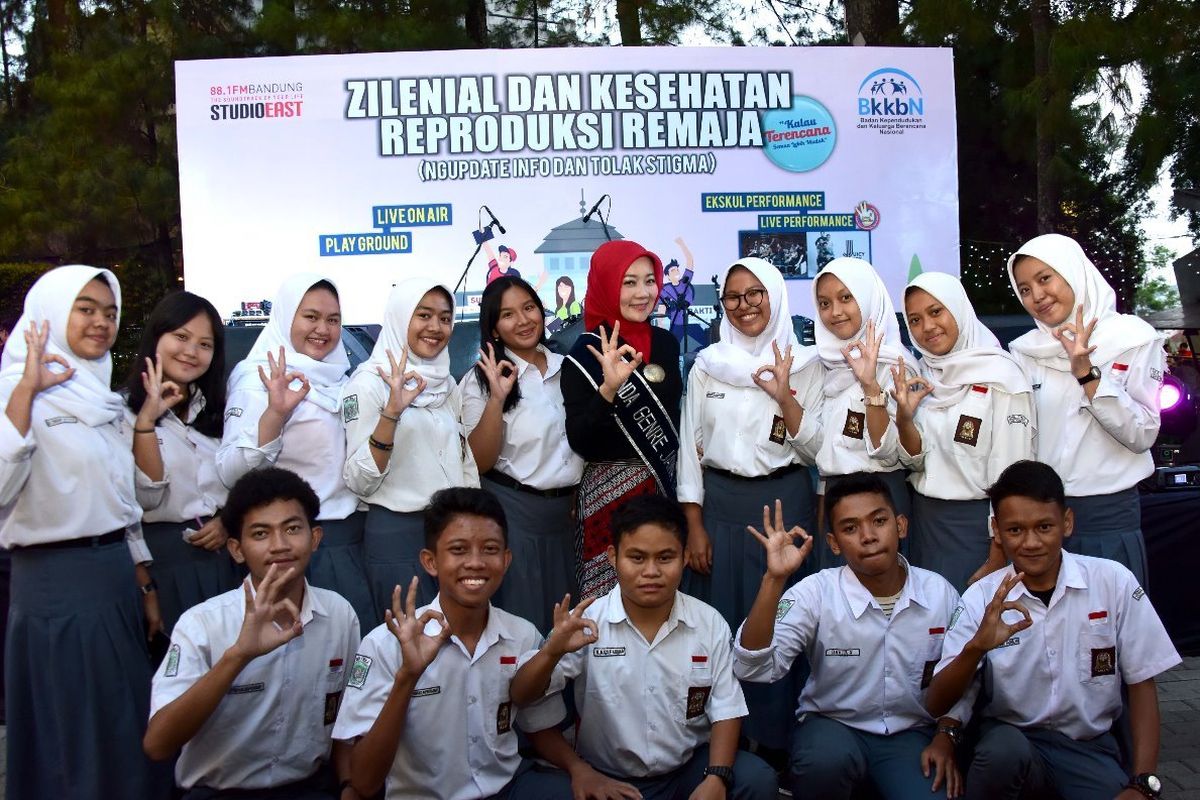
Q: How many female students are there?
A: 9